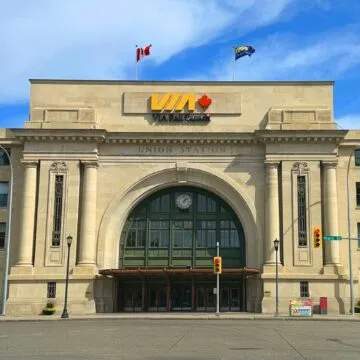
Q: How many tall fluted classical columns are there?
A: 4